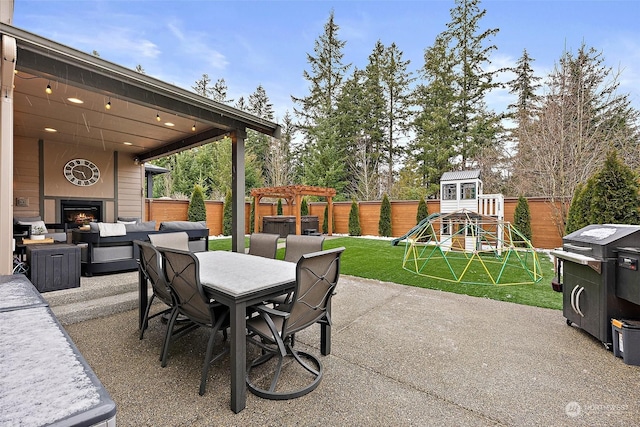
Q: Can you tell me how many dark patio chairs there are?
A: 6